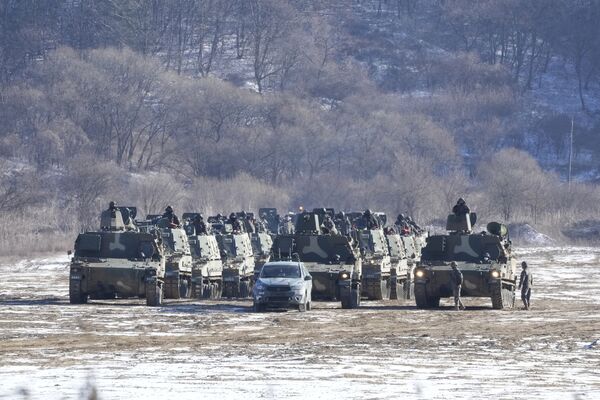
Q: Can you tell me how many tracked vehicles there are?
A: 11